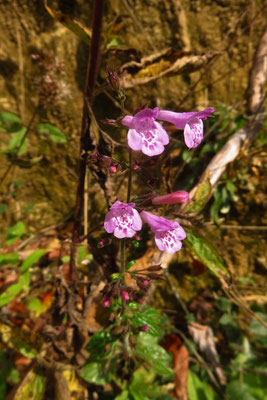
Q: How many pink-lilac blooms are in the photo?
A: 4